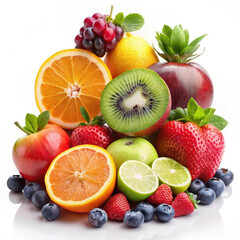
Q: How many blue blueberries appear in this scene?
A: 12